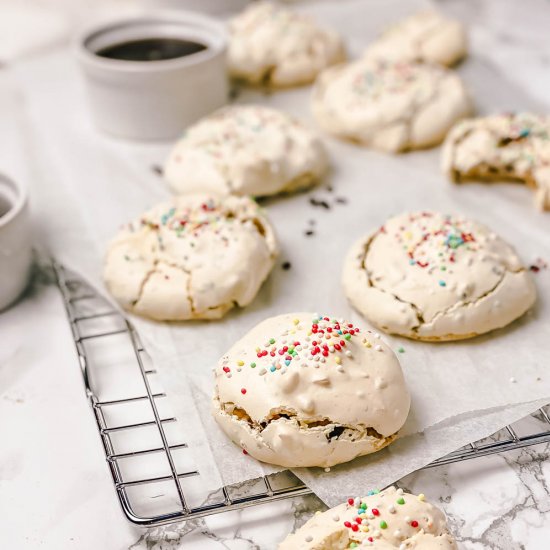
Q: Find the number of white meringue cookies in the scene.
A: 9